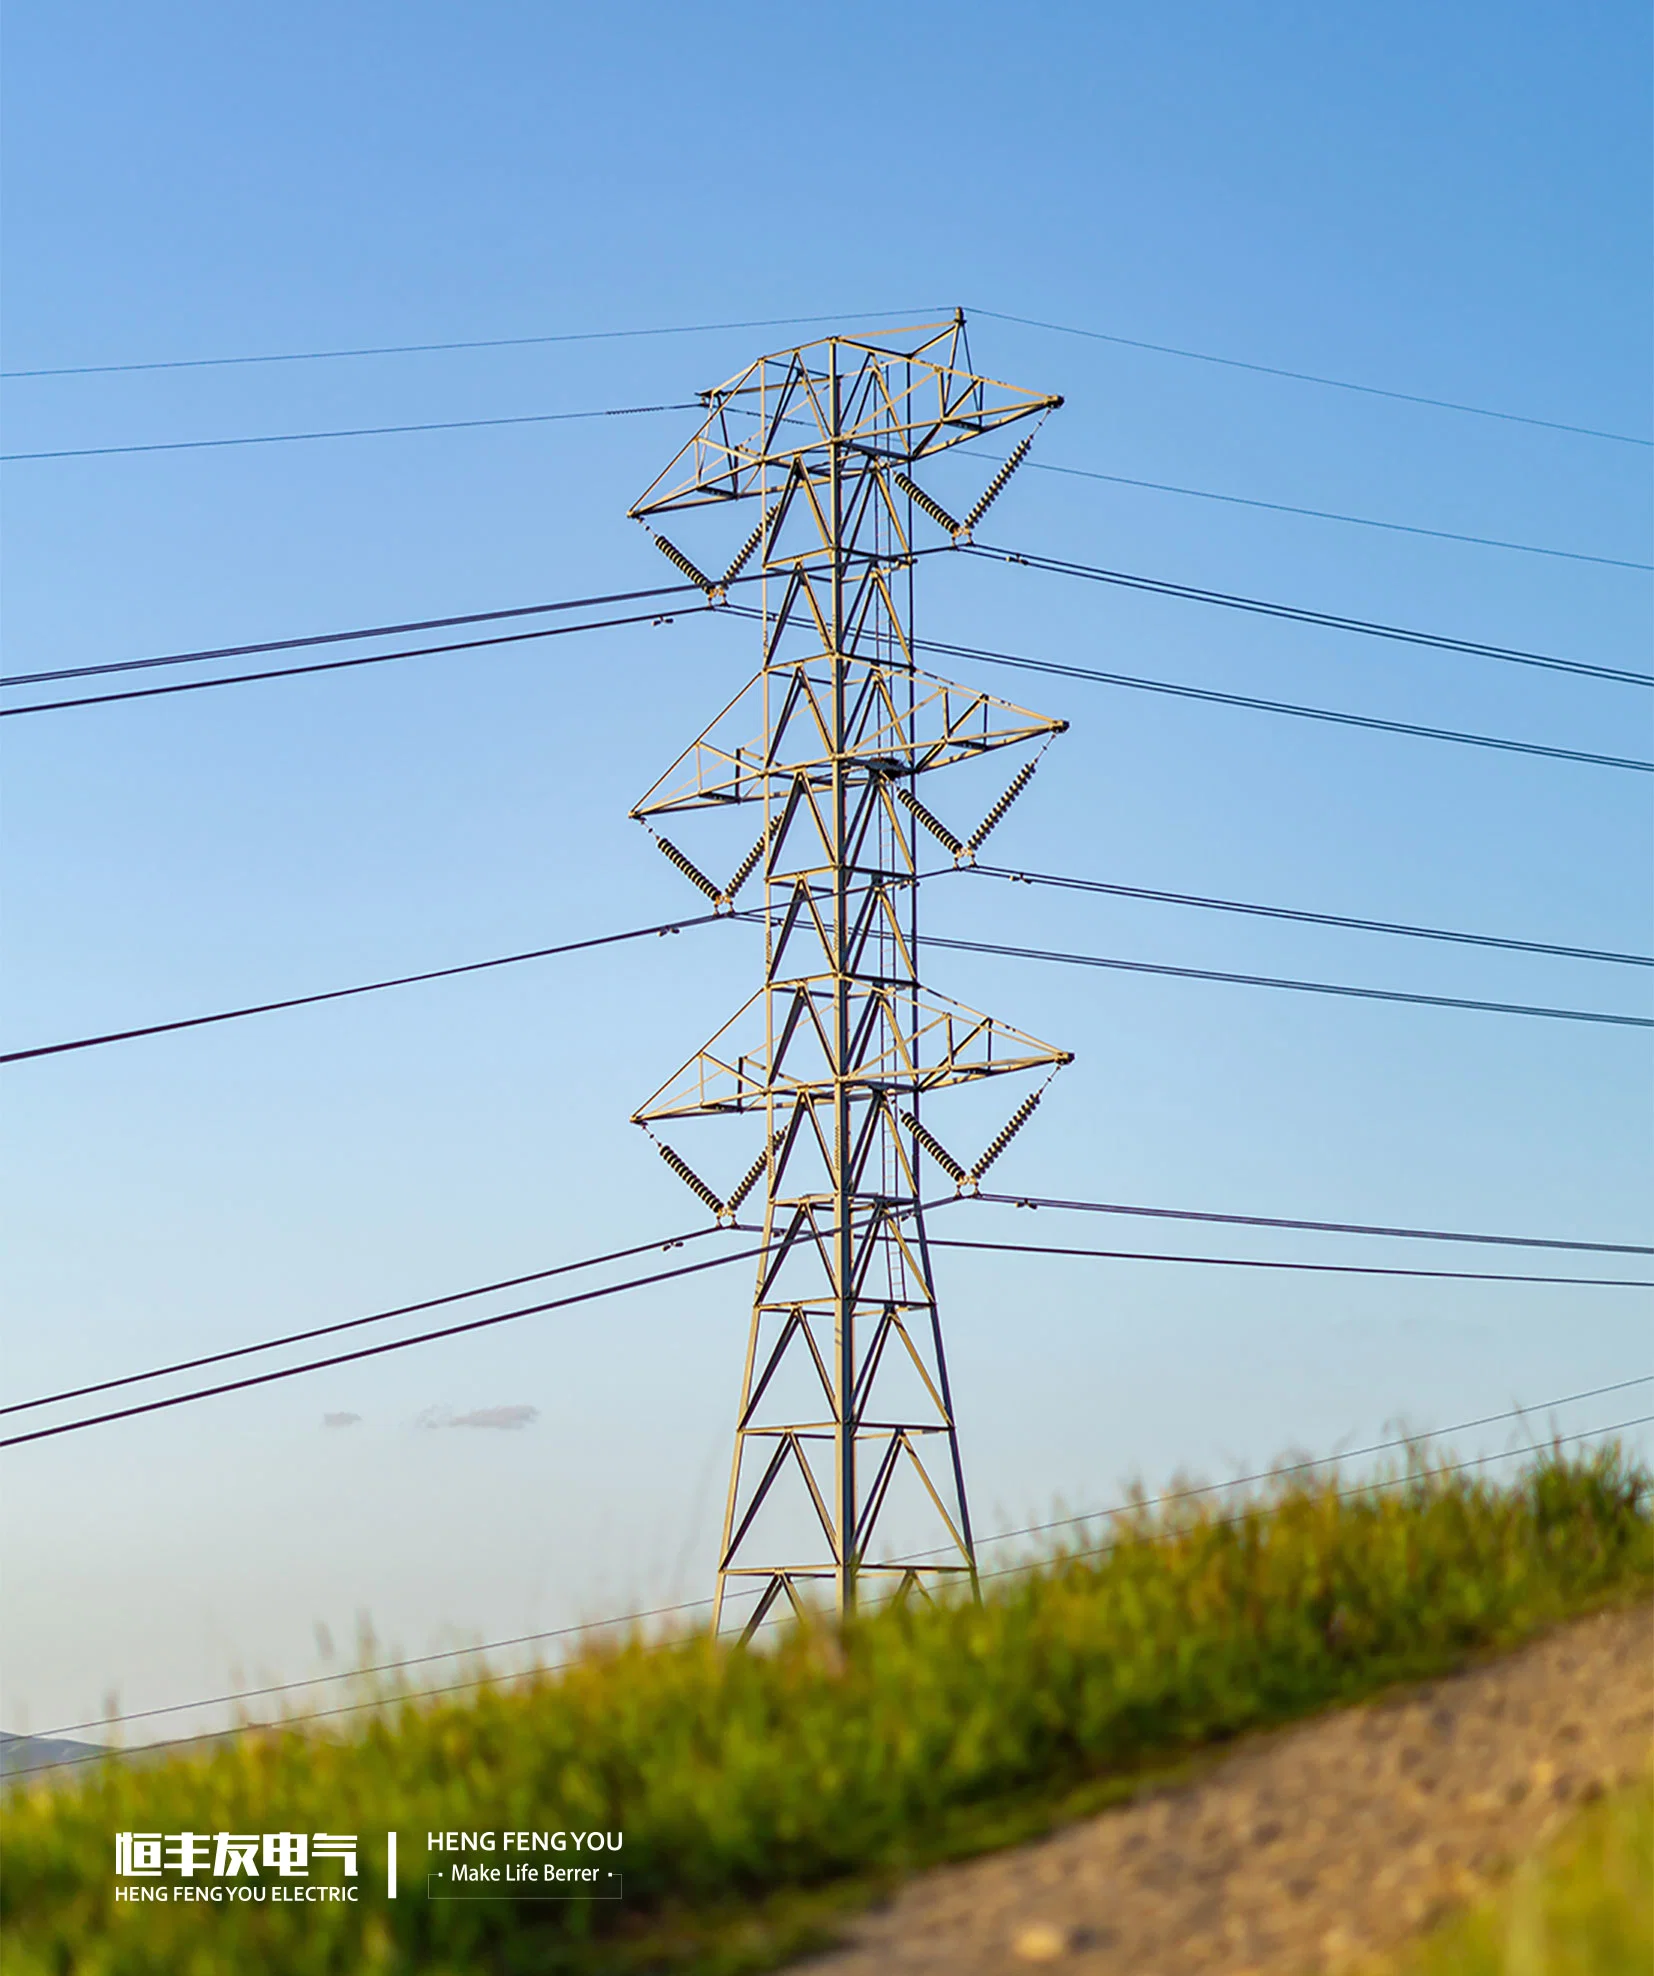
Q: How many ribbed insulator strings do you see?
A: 12